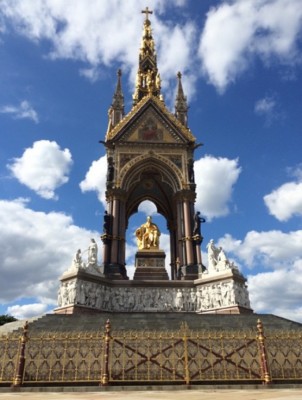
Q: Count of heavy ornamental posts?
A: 3